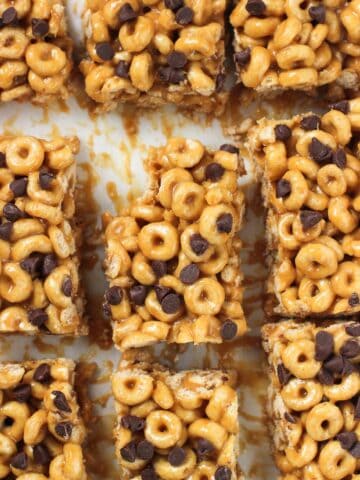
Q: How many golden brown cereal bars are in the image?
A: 9